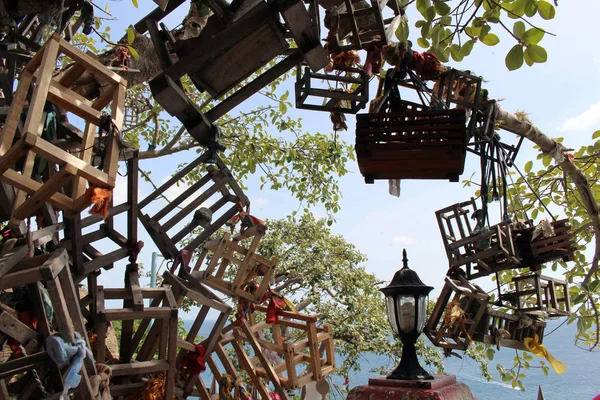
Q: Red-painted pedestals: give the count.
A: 1